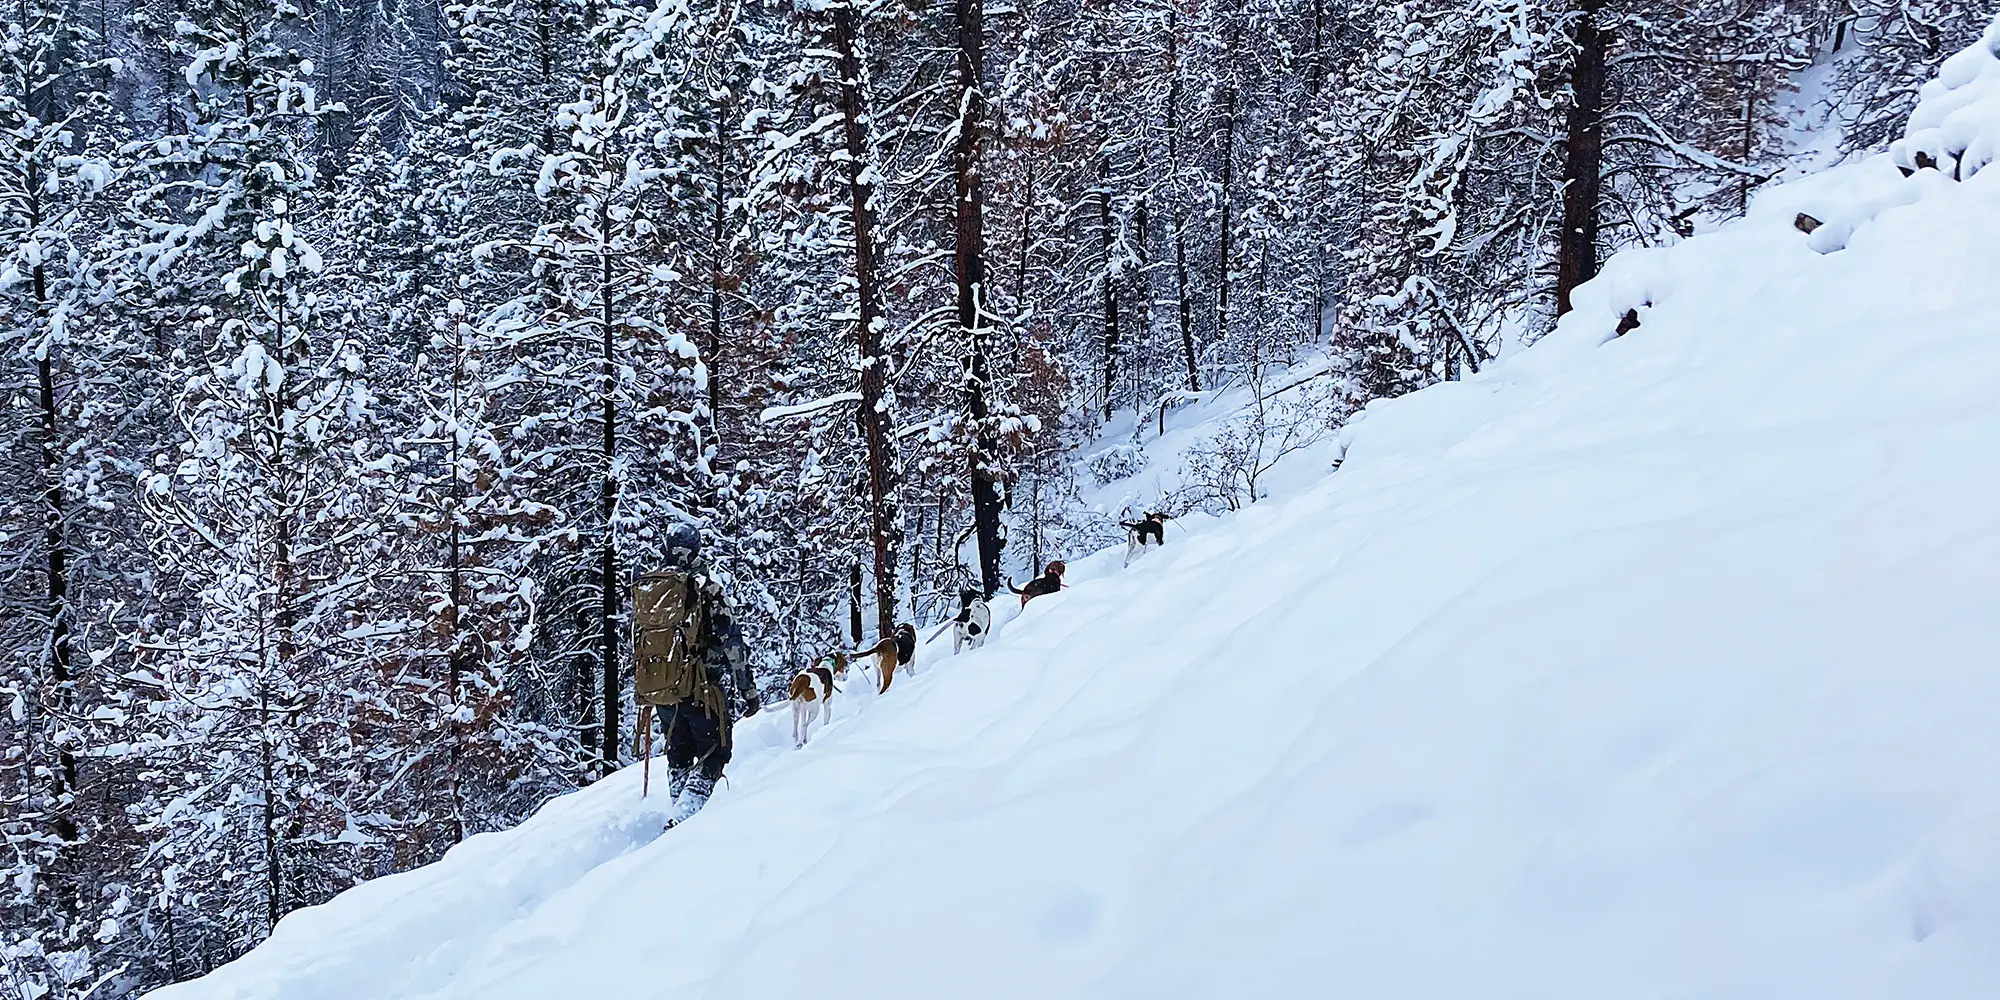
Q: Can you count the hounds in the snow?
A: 5